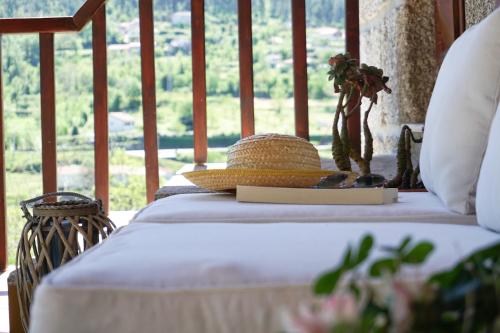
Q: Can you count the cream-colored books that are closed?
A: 1